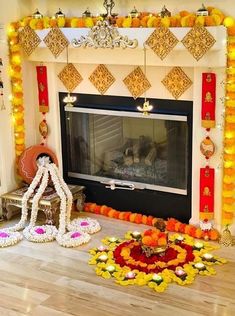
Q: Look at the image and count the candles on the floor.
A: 12